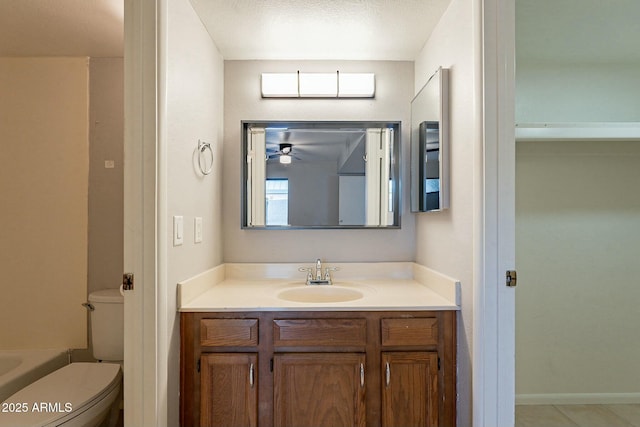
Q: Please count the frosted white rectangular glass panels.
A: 3